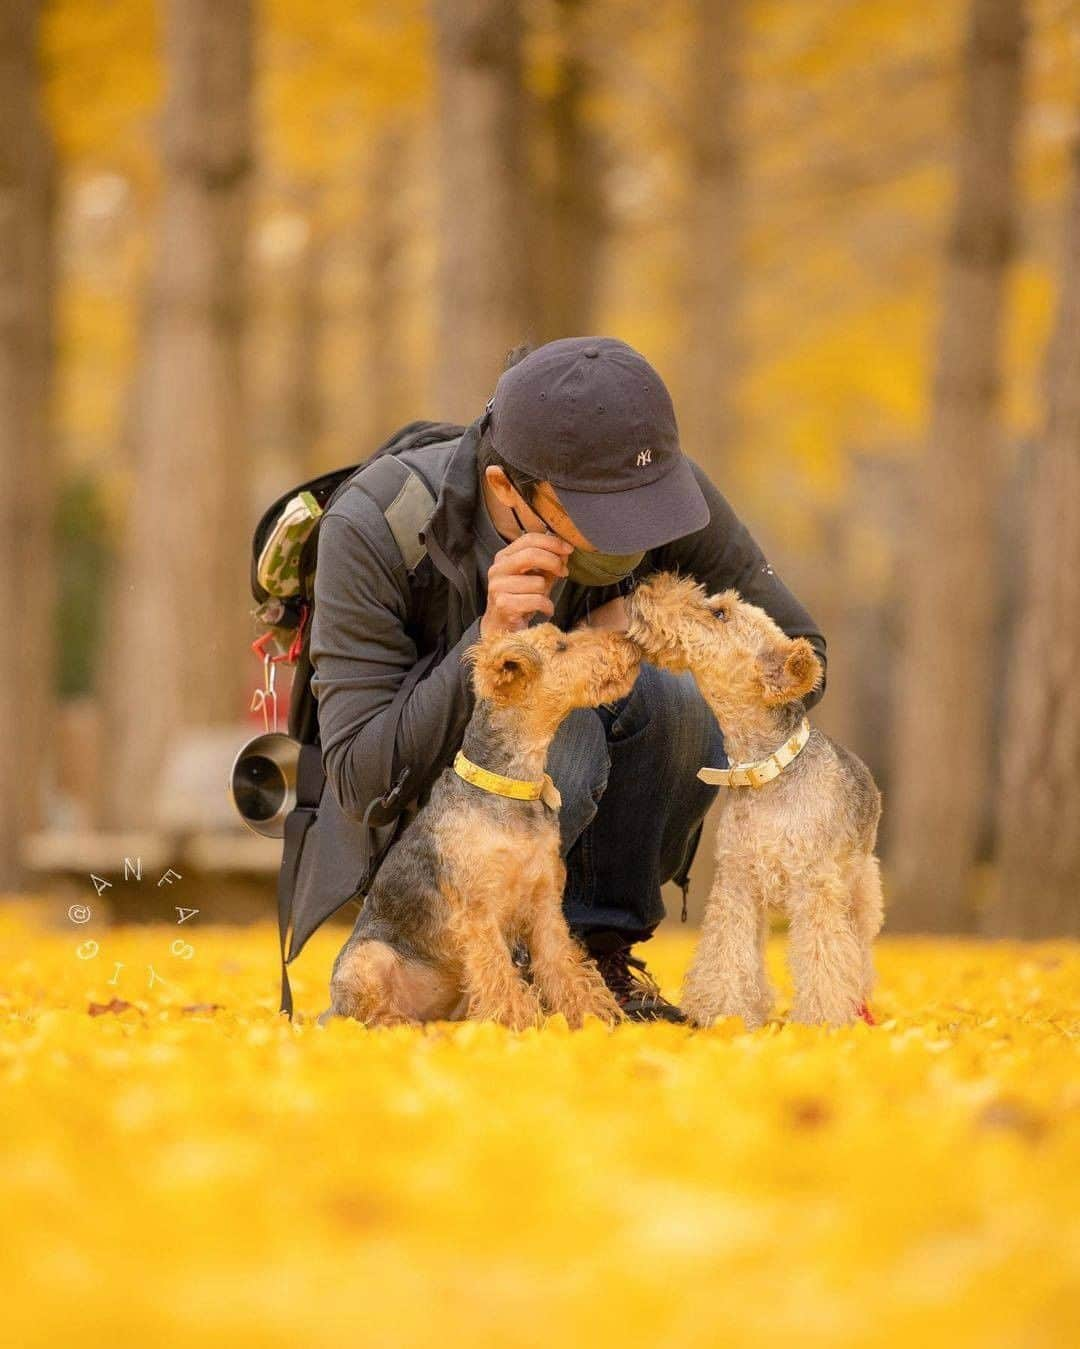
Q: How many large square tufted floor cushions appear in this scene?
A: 0